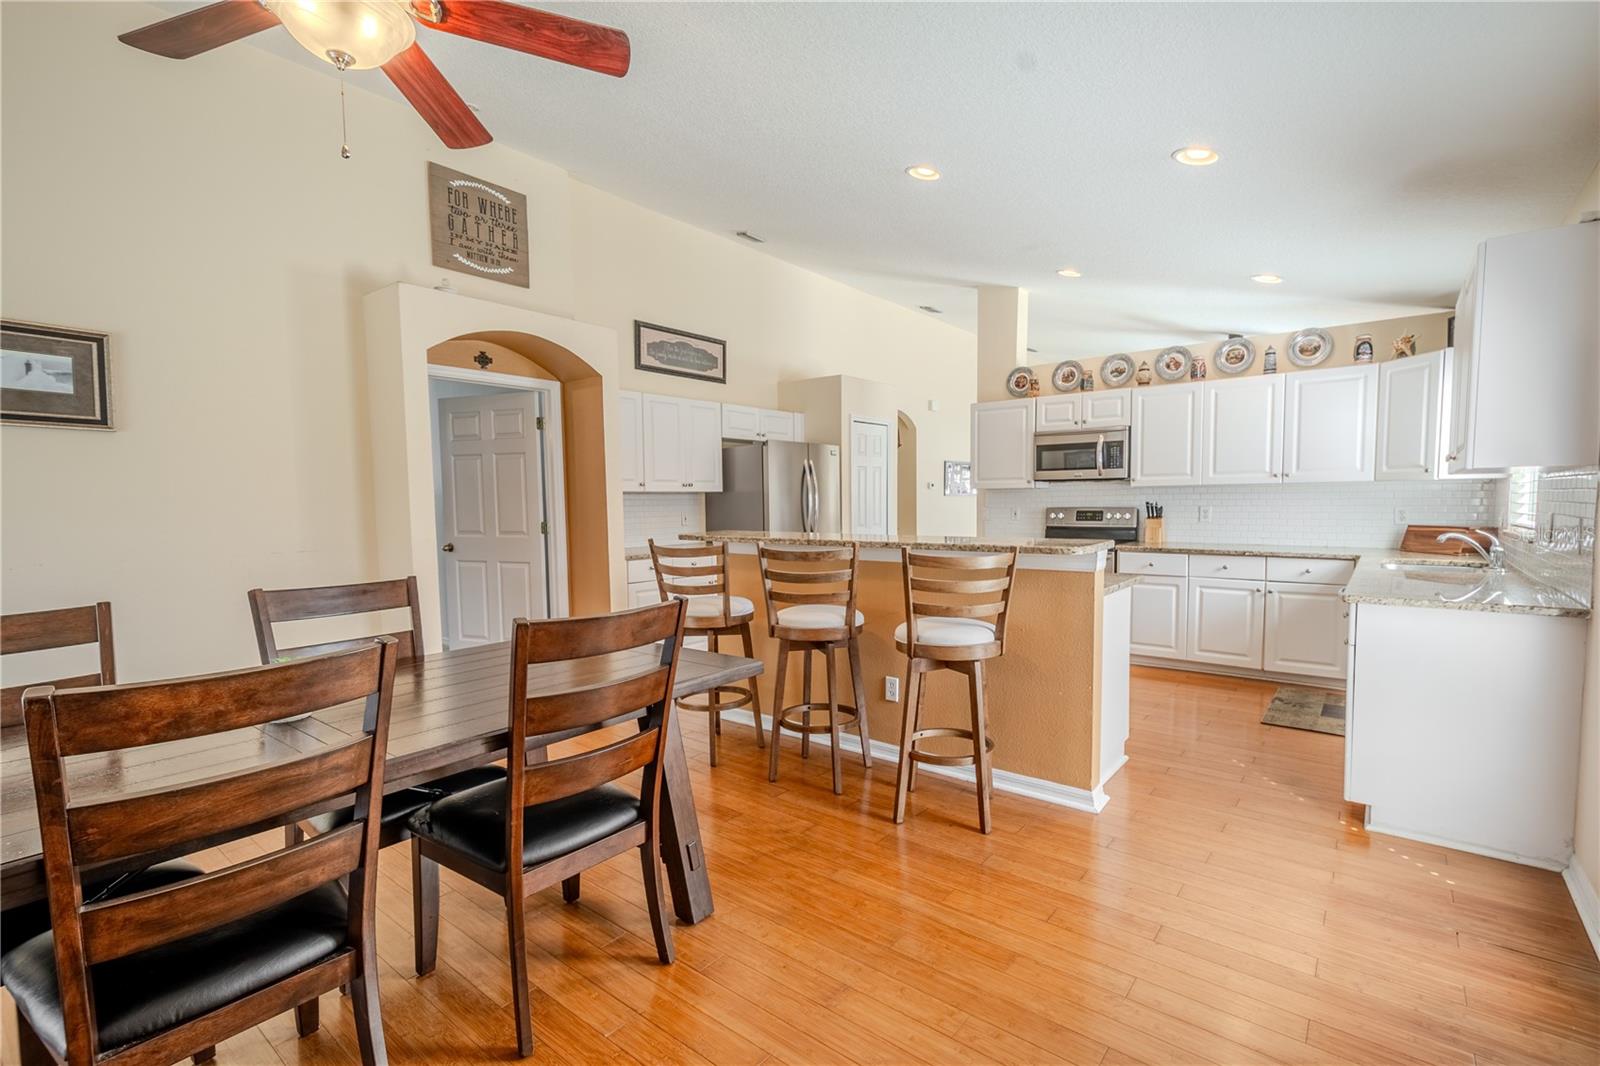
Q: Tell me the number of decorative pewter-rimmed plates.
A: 6